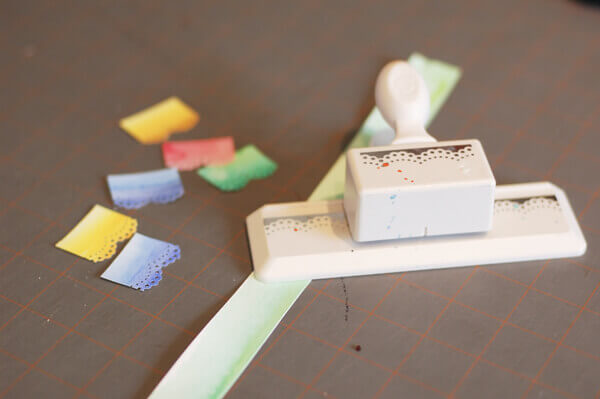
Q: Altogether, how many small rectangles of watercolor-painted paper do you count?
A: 6